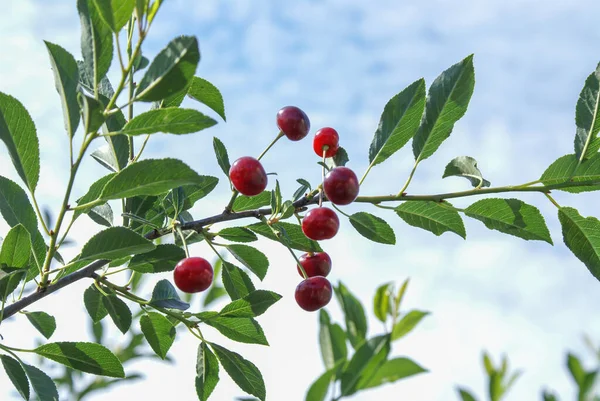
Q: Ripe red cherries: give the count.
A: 8